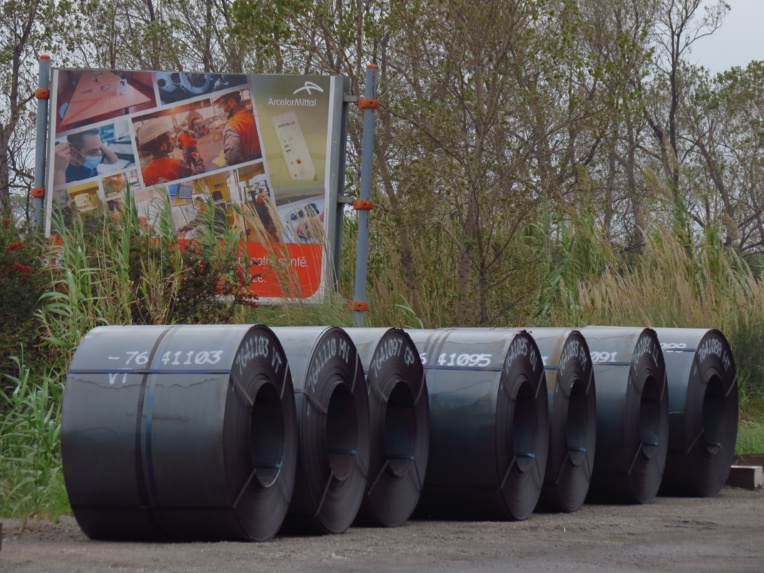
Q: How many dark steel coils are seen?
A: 7